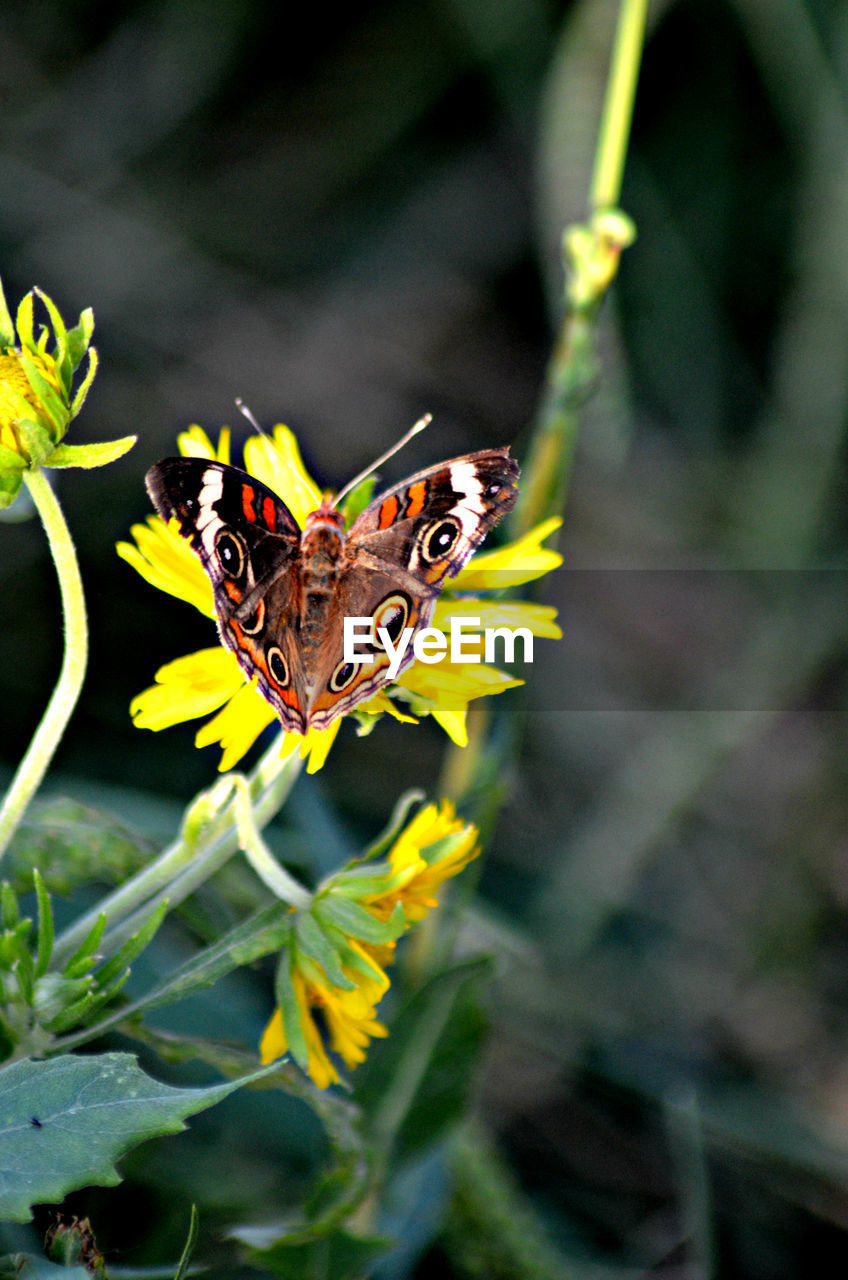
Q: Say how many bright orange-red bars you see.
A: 4